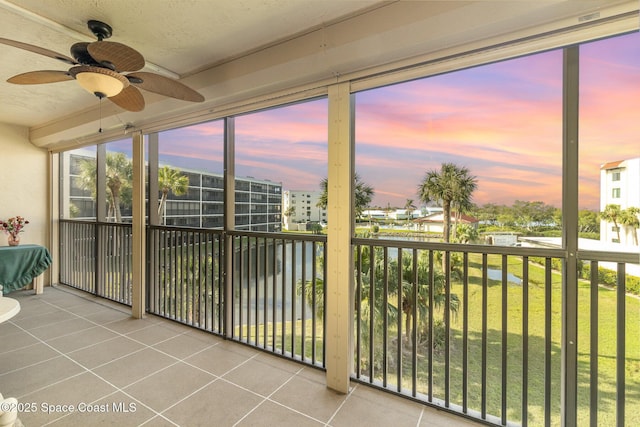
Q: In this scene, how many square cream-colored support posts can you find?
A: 2